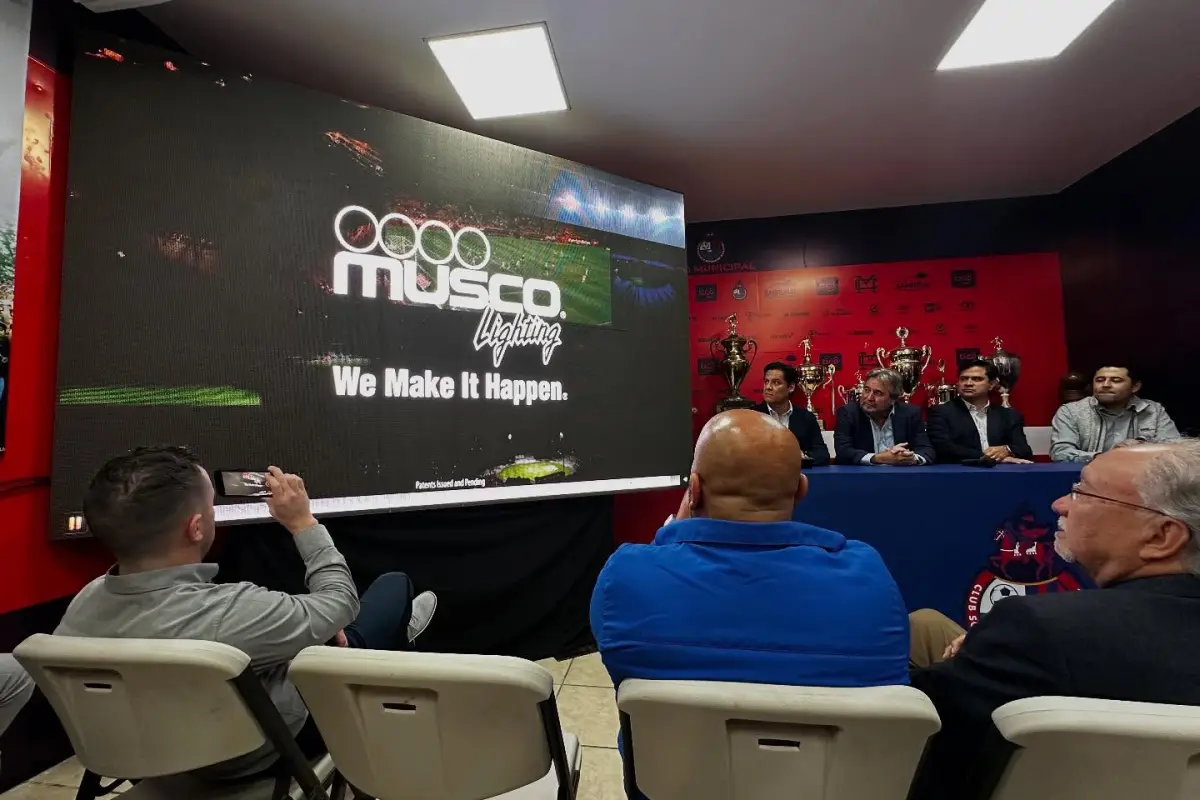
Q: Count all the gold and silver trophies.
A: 6